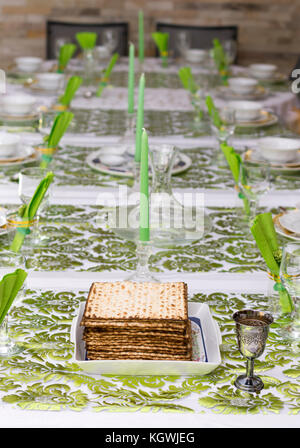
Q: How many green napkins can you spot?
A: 13